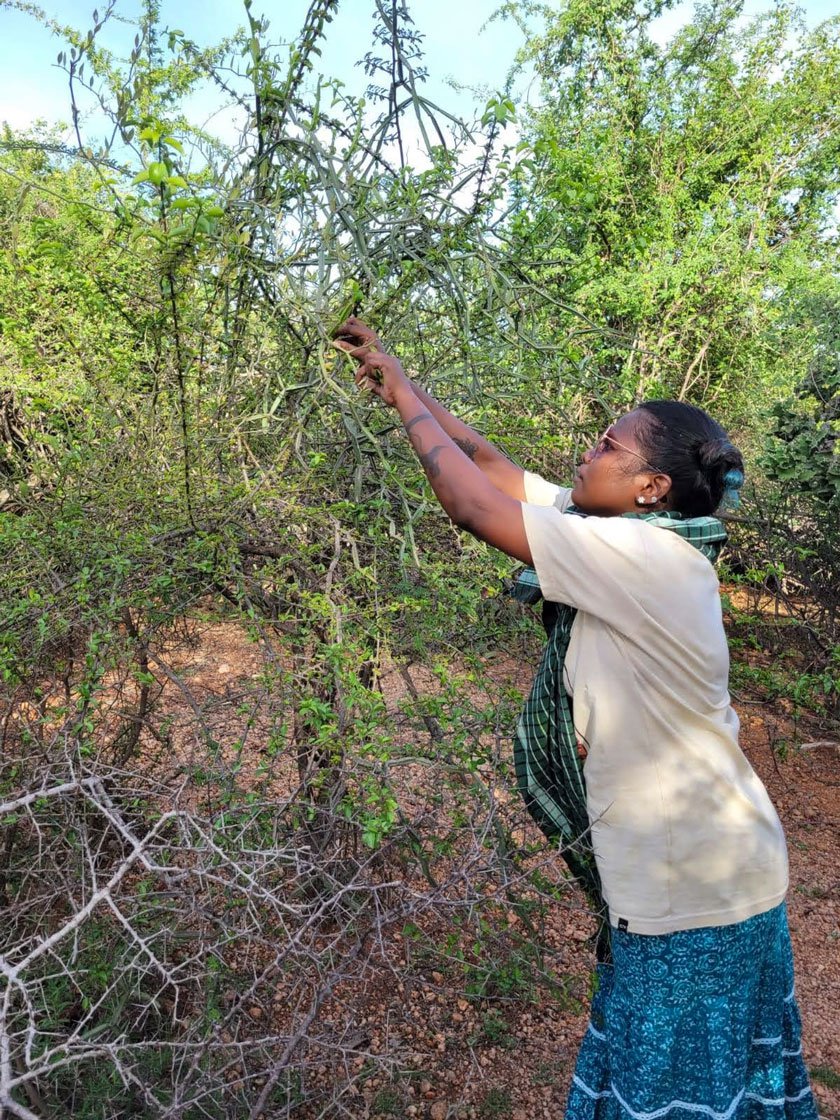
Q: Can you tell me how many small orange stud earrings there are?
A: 0